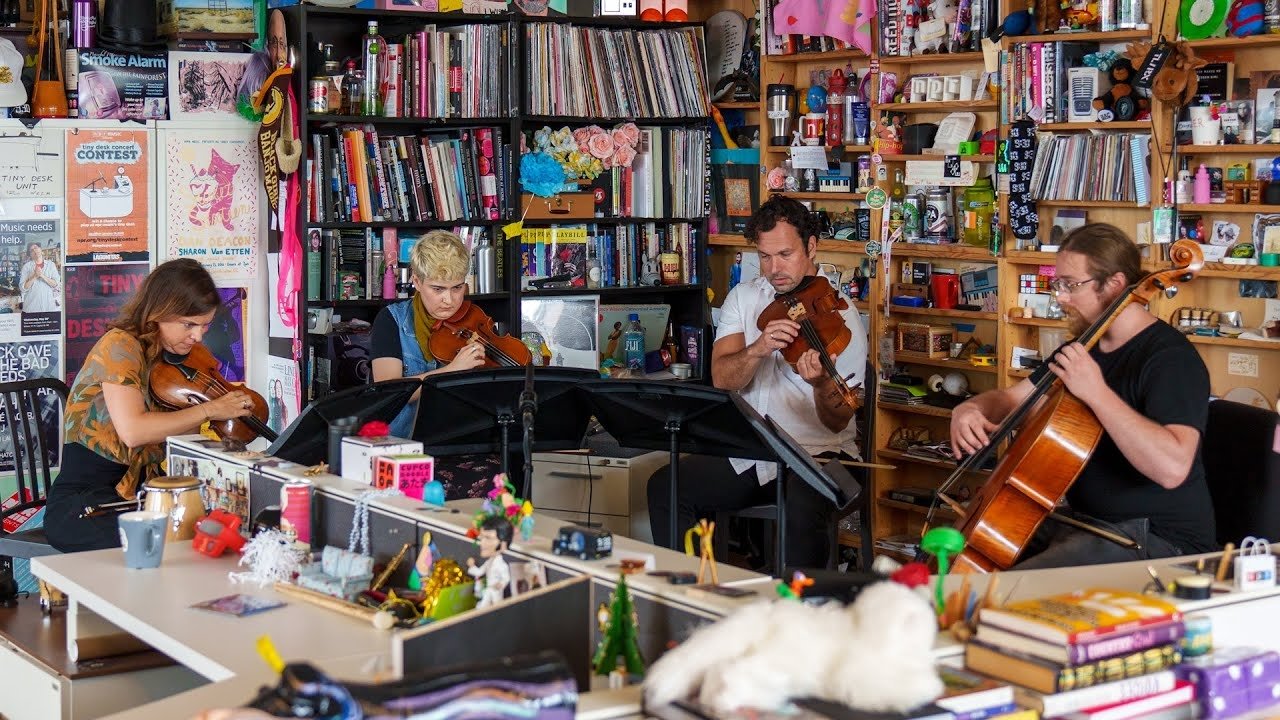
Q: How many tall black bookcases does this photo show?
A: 2